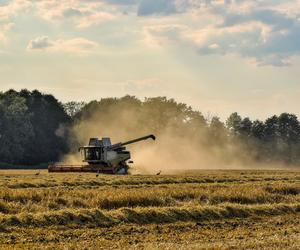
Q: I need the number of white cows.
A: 0